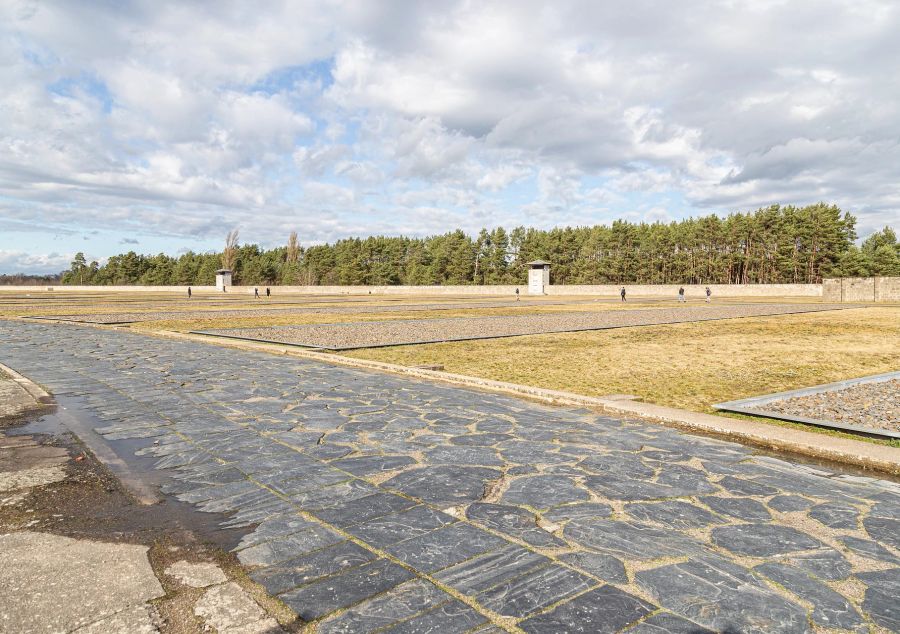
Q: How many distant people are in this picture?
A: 7